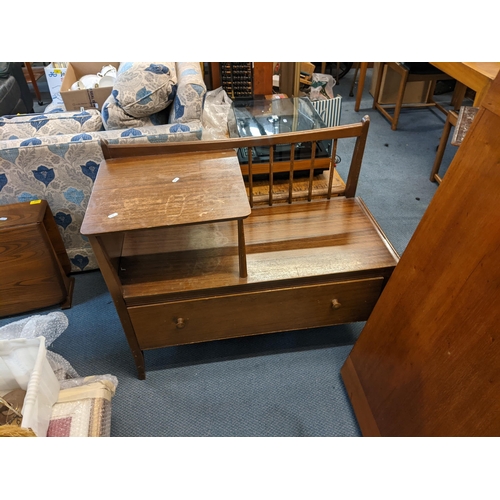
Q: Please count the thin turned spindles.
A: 5